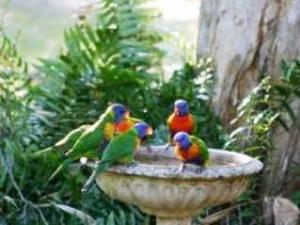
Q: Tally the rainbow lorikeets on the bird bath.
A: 5